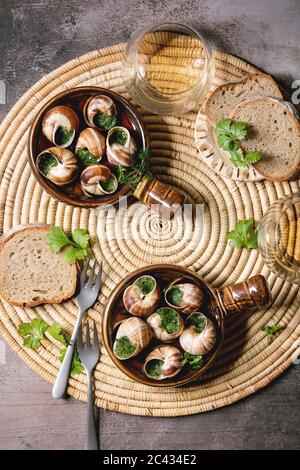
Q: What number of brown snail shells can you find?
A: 12